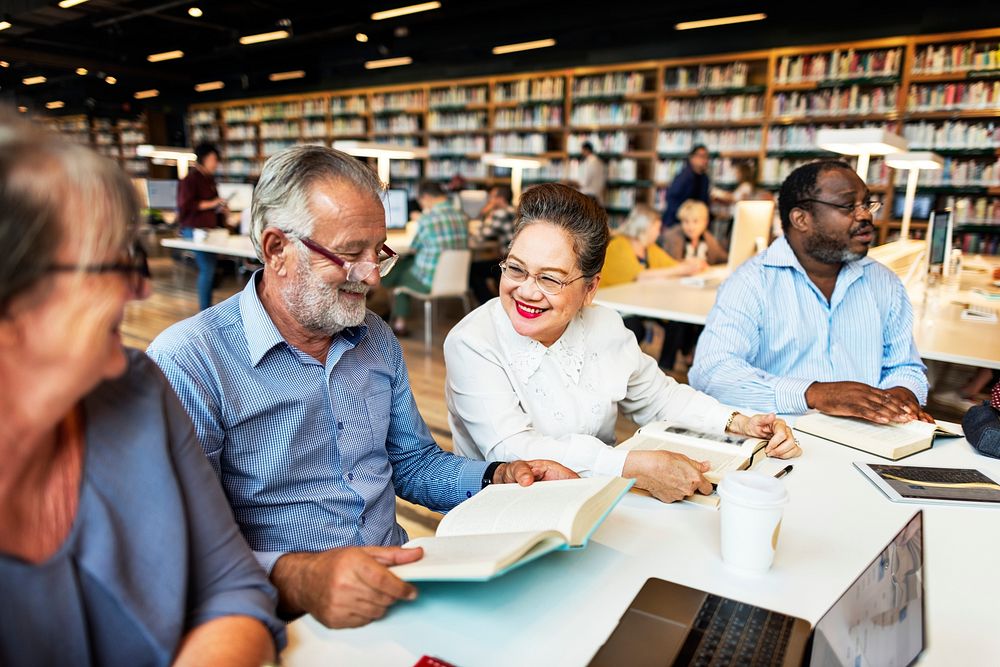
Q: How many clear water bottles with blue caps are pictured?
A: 0